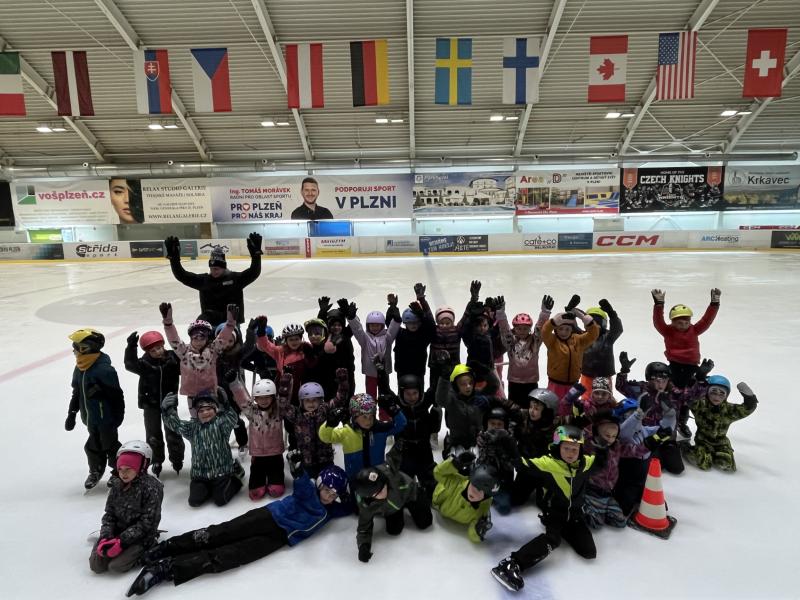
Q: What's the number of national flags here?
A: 11